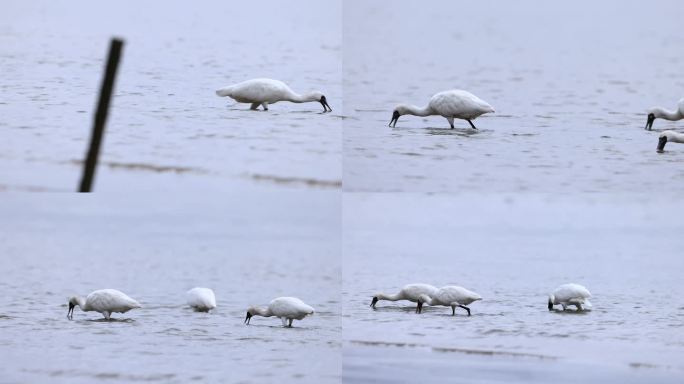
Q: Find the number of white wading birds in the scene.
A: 10